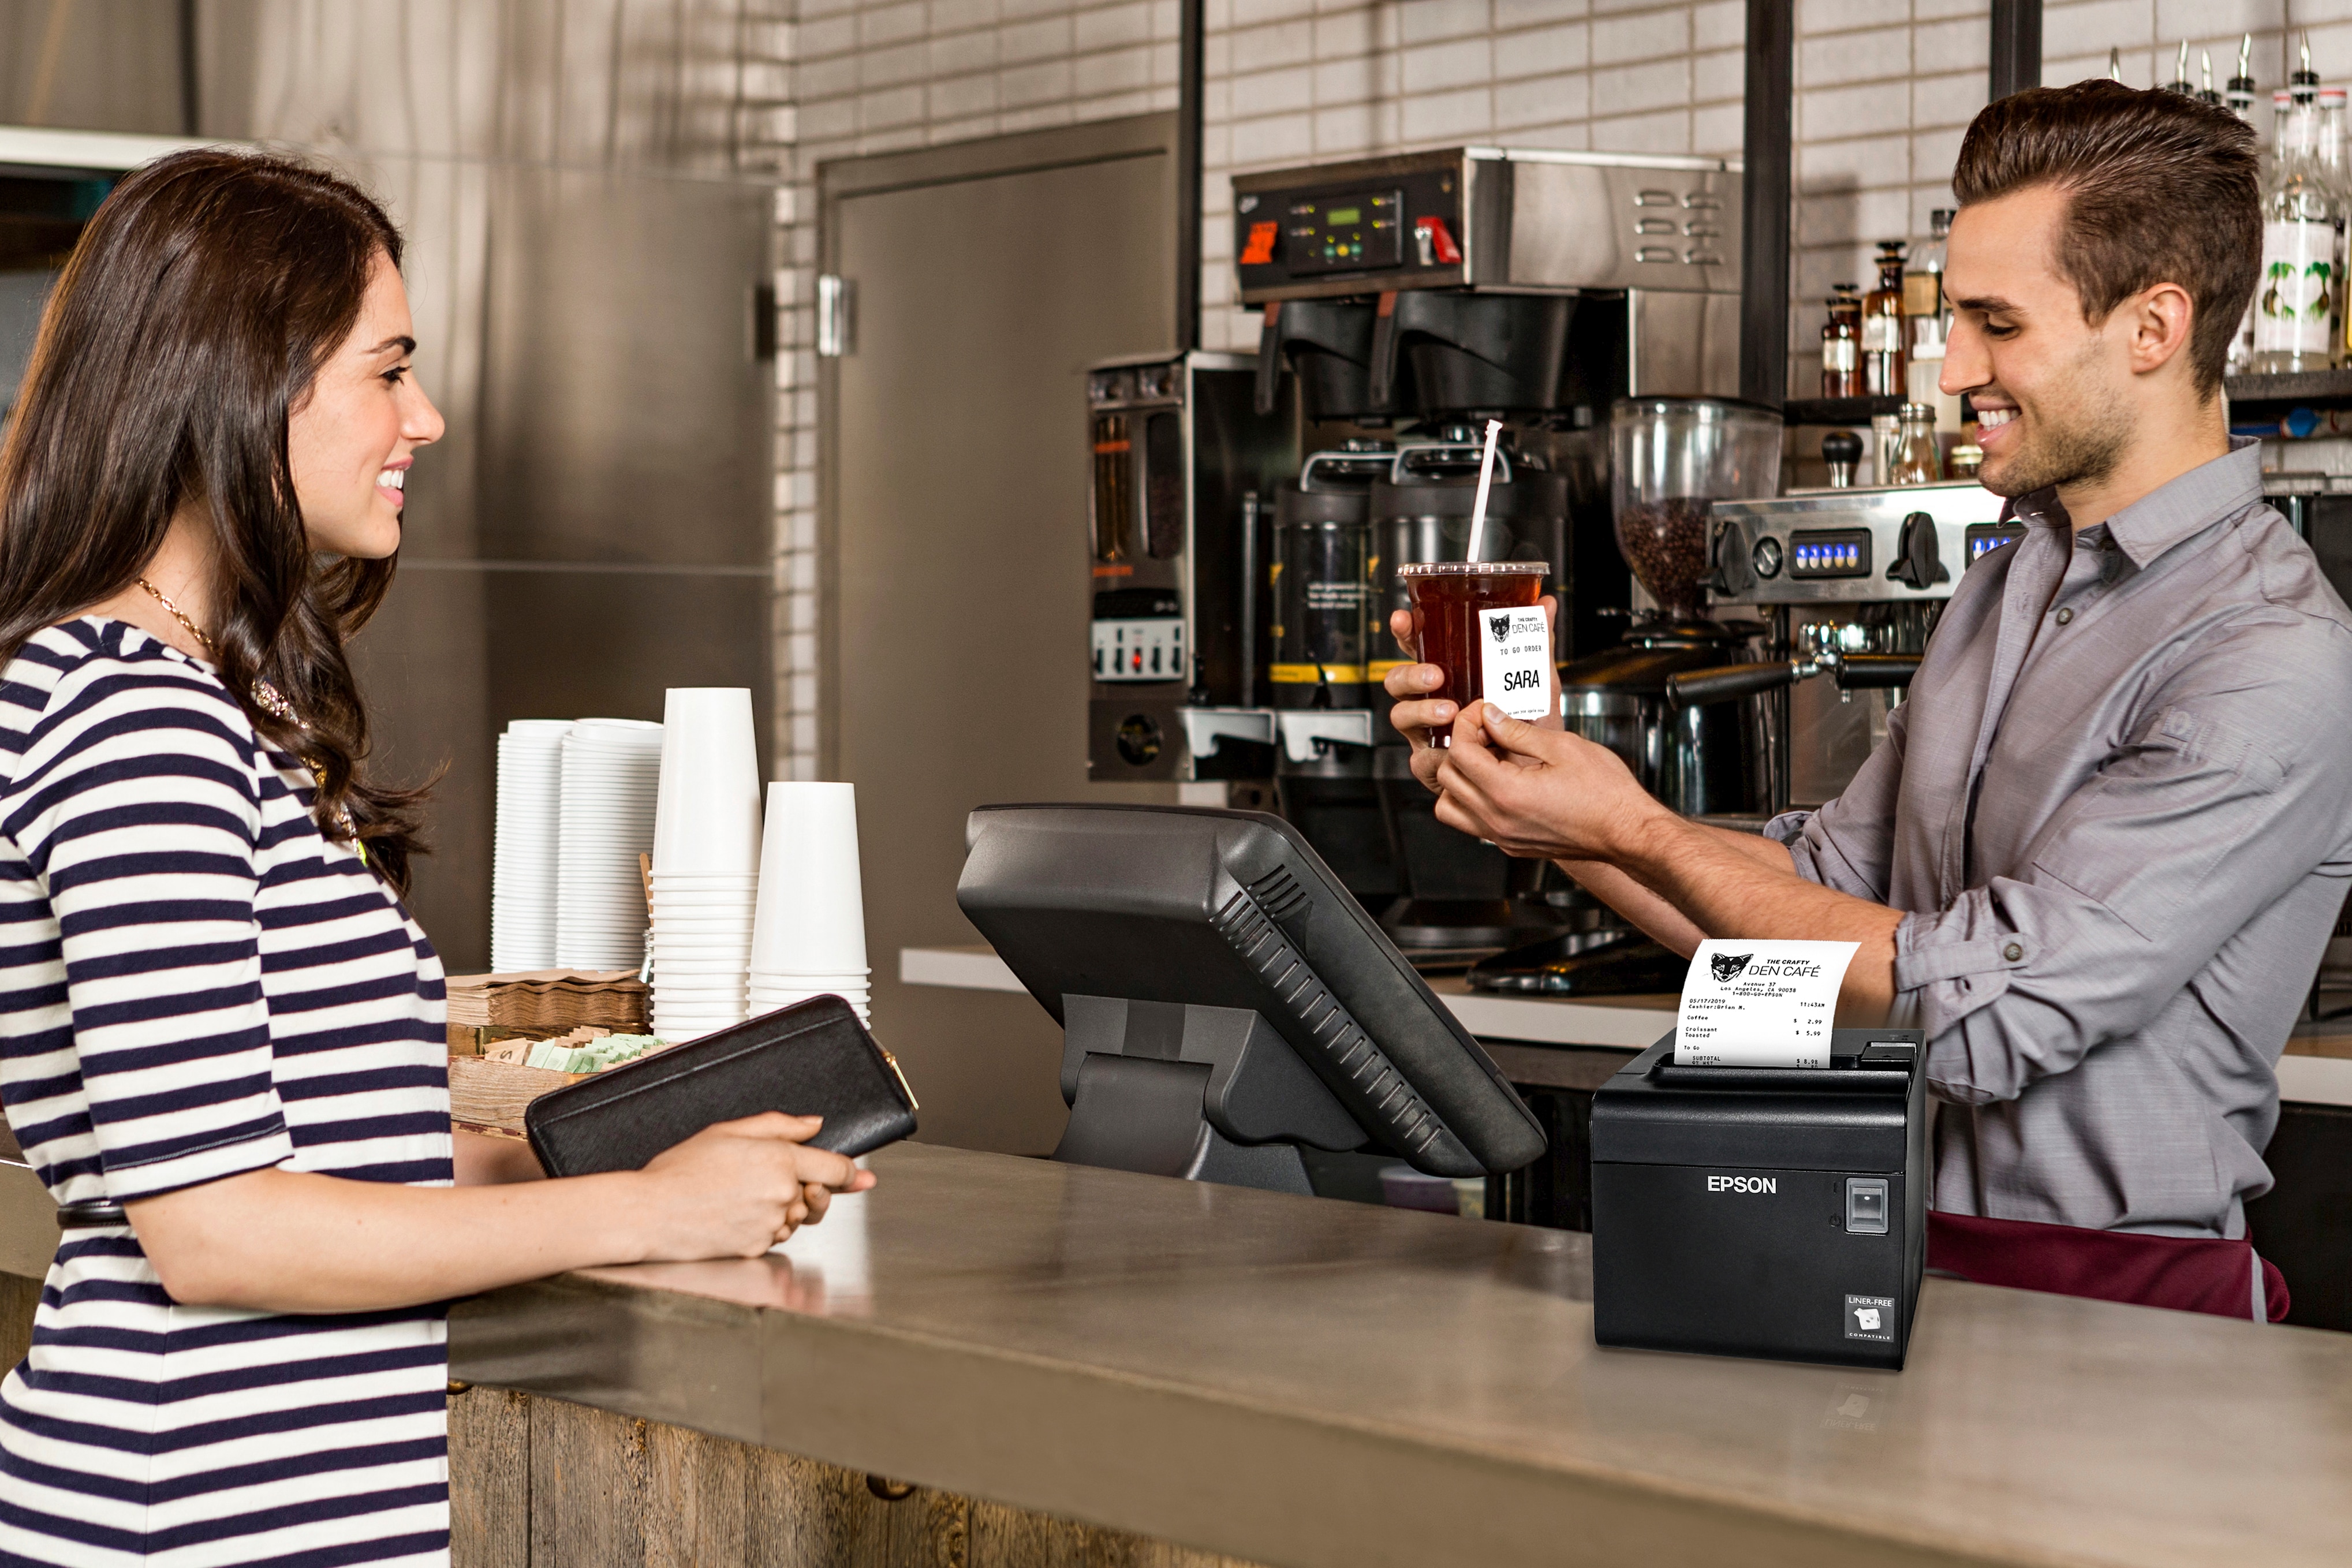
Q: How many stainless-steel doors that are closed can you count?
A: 1